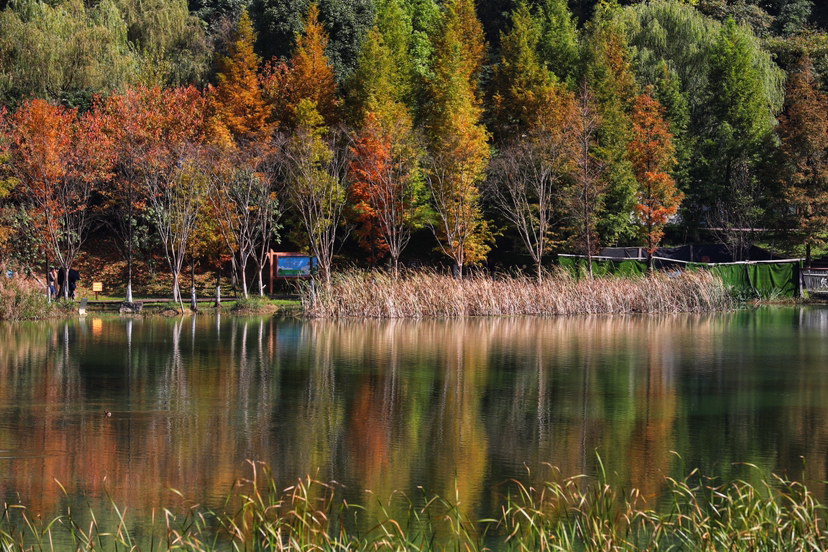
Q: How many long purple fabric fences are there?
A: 0